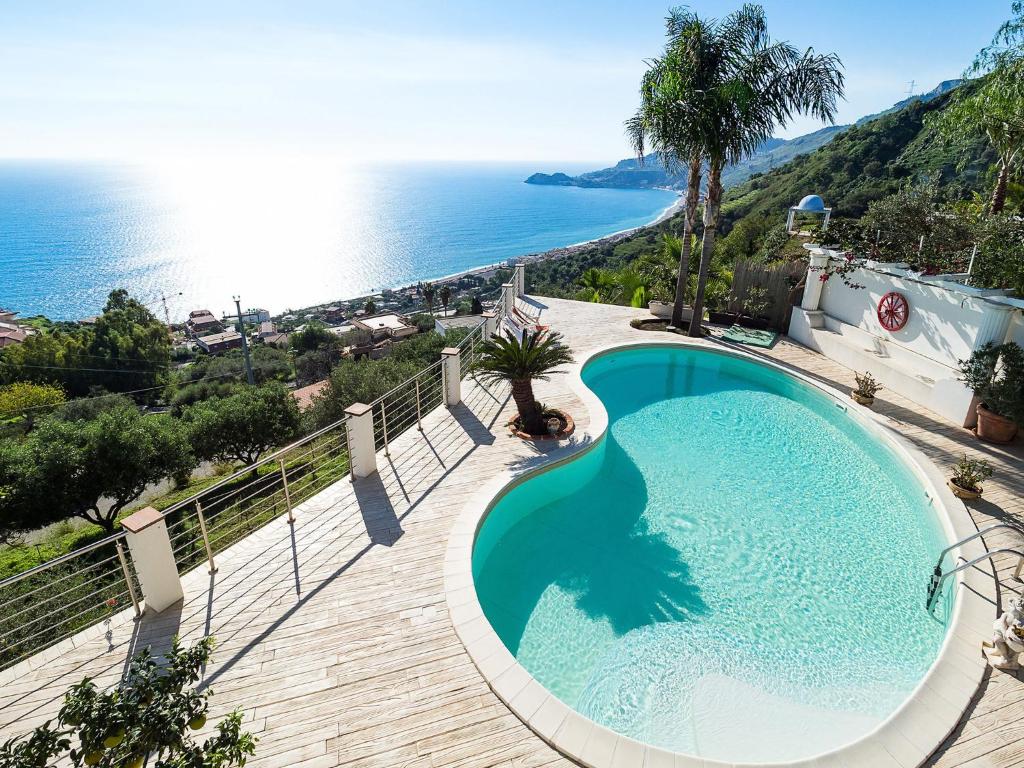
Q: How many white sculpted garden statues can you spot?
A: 1